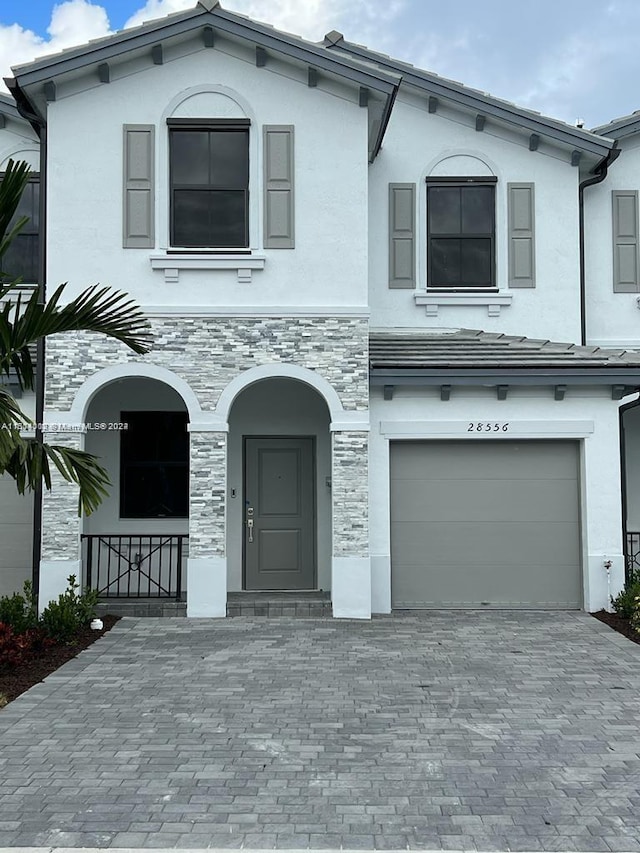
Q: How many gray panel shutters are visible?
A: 5